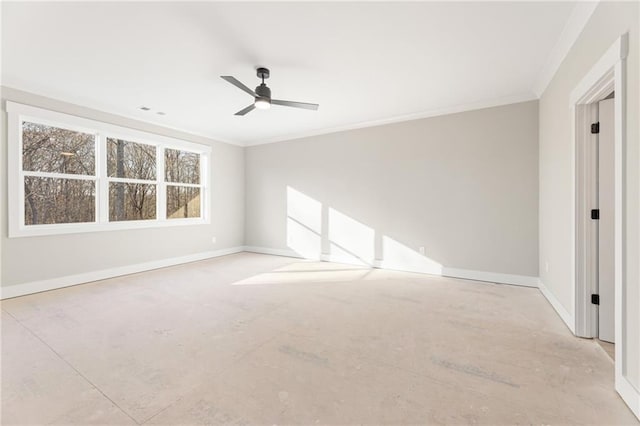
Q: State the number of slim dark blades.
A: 3